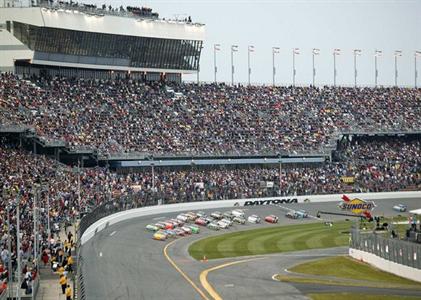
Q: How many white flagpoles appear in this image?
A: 11